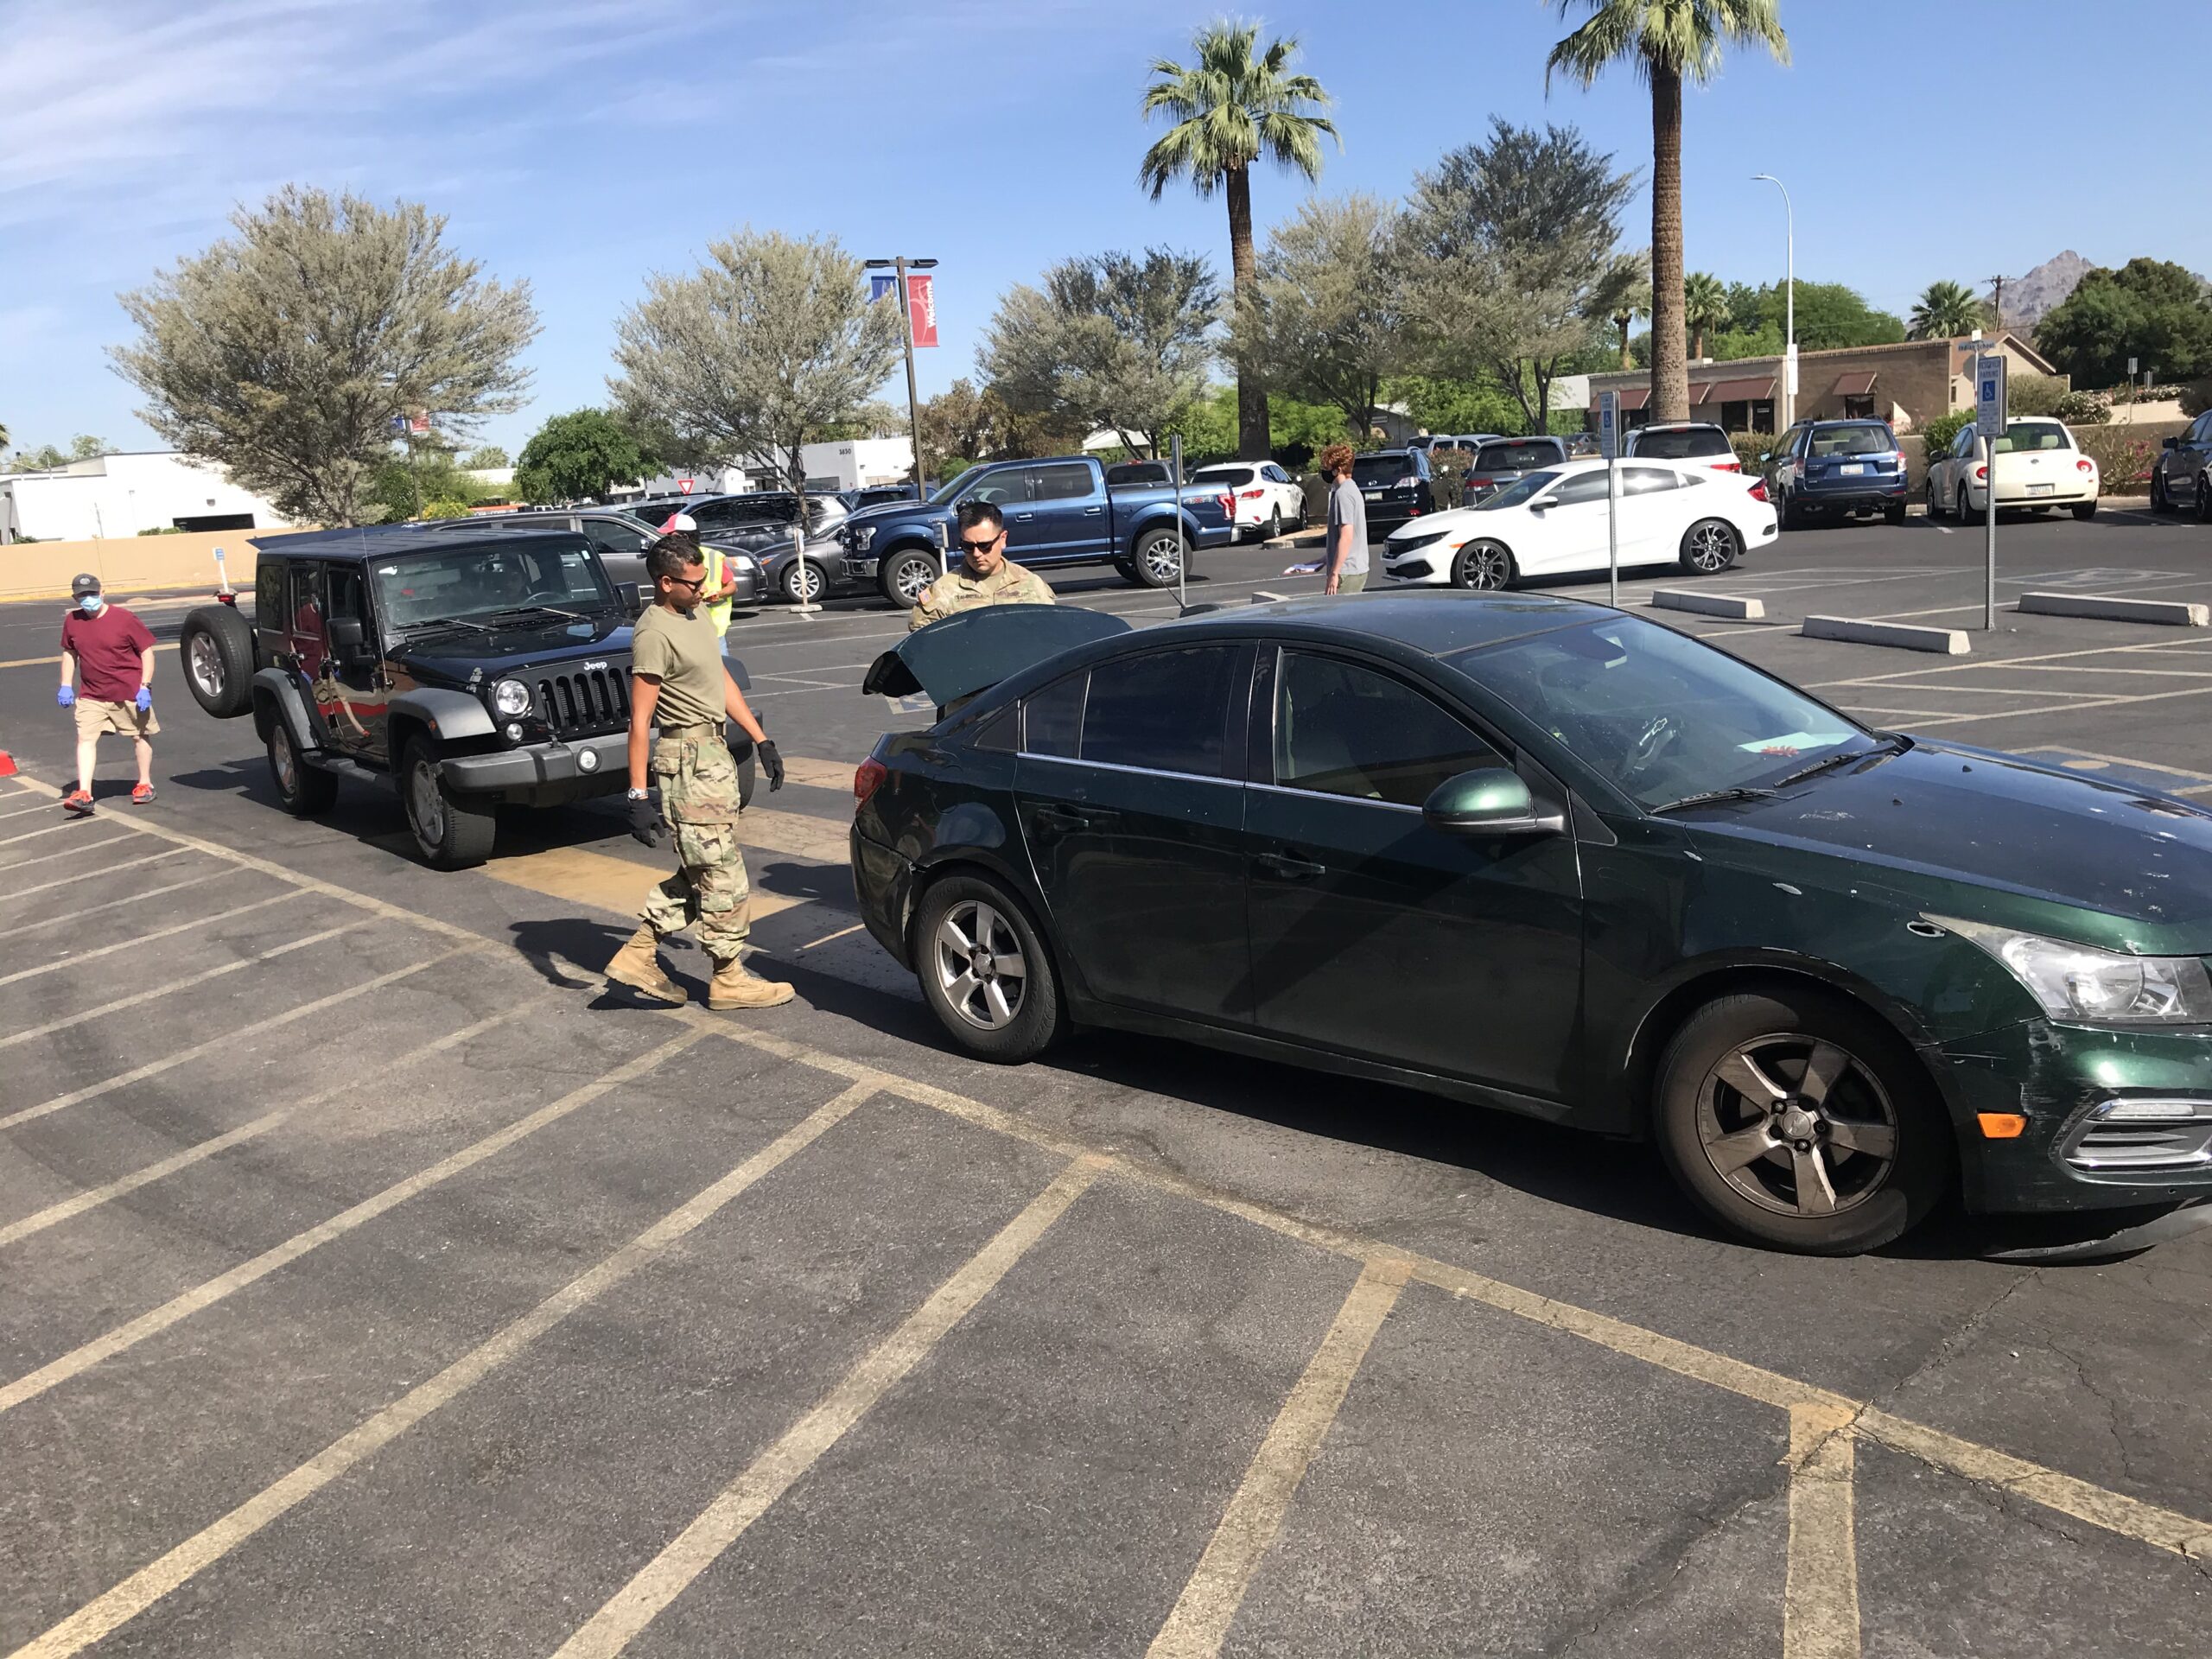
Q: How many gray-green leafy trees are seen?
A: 5